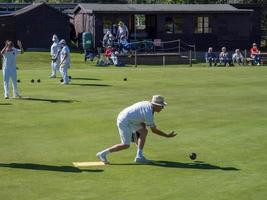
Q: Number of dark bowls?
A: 7